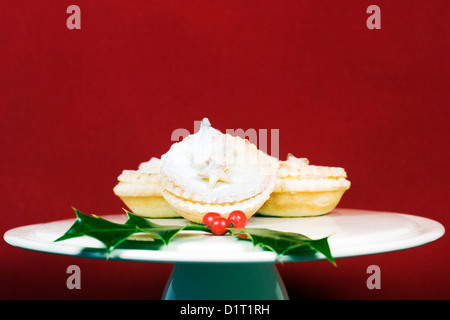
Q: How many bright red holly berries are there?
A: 3